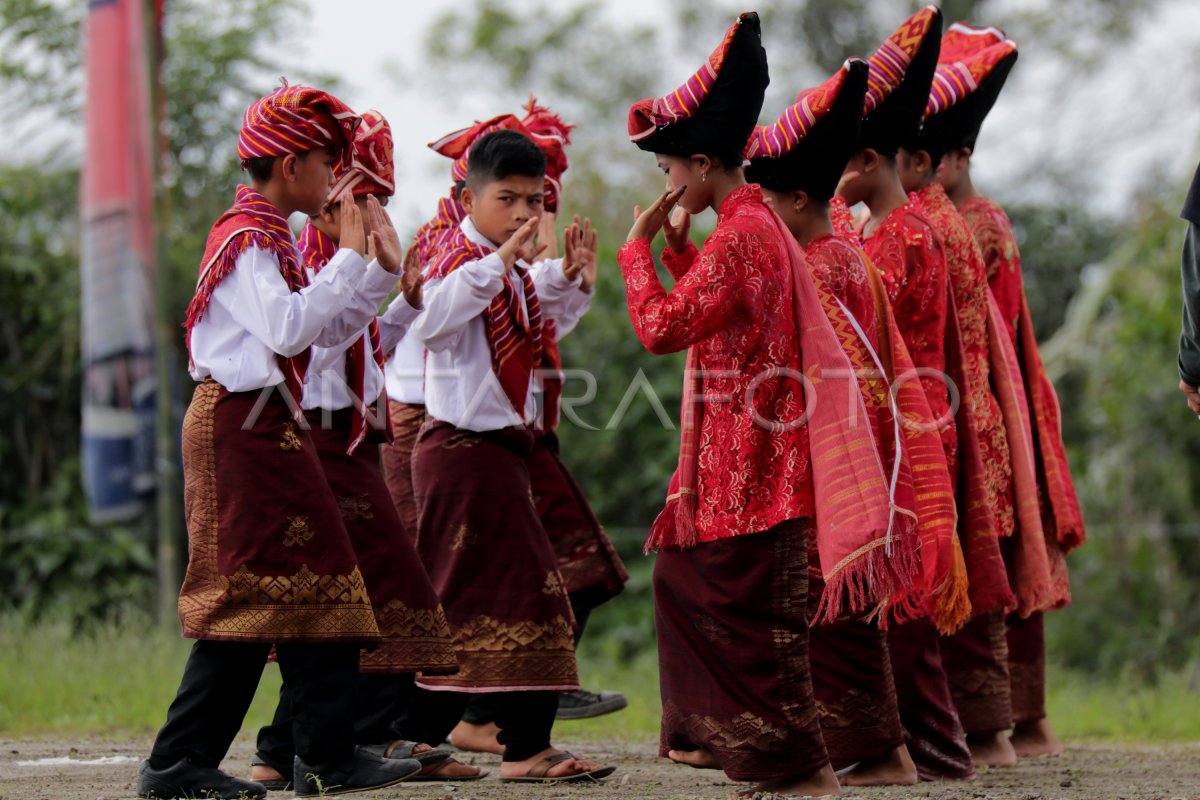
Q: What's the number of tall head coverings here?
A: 5